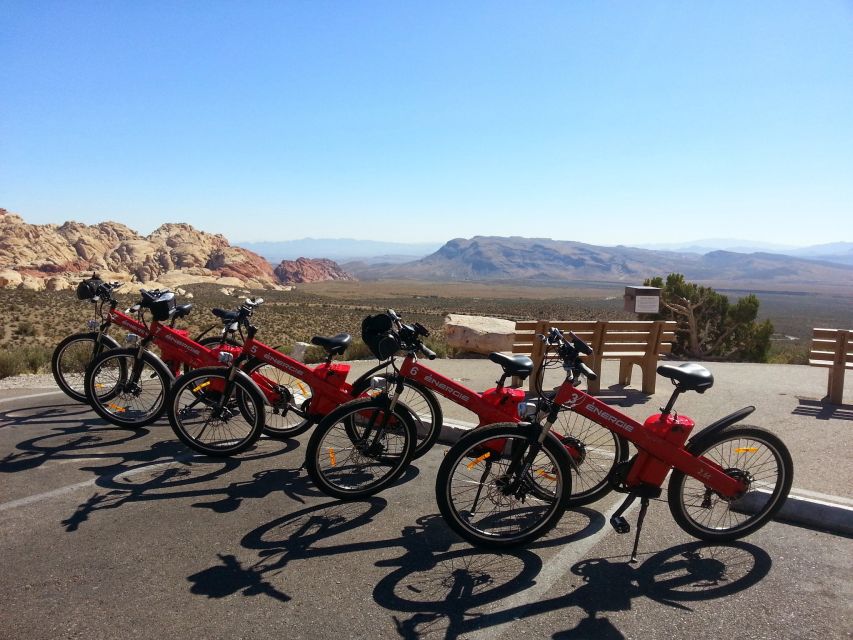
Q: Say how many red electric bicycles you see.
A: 5